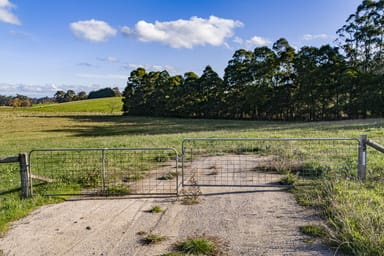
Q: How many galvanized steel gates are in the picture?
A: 2